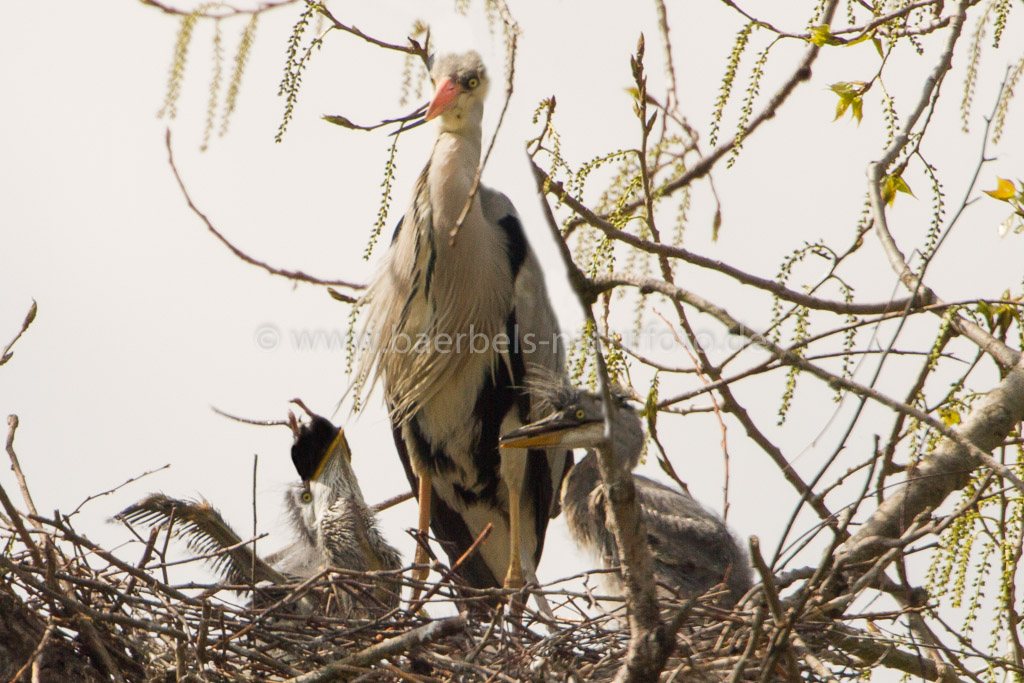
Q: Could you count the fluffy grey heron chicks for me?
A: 2